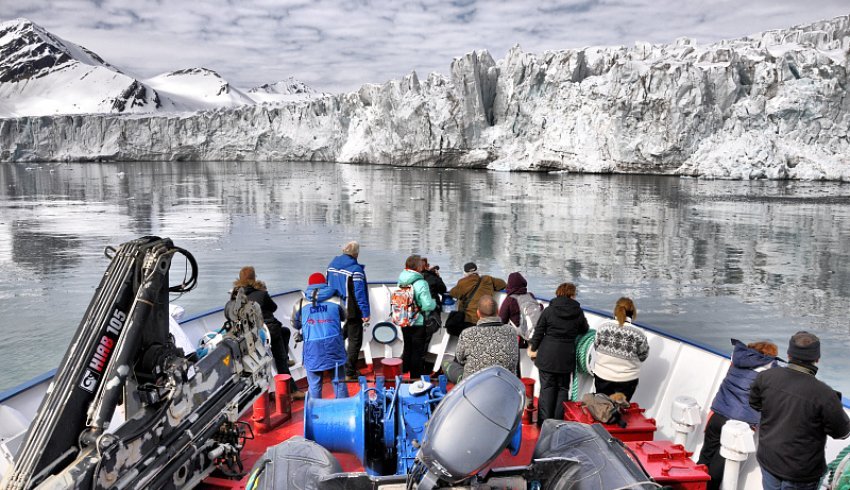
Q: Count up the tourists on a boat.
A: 12